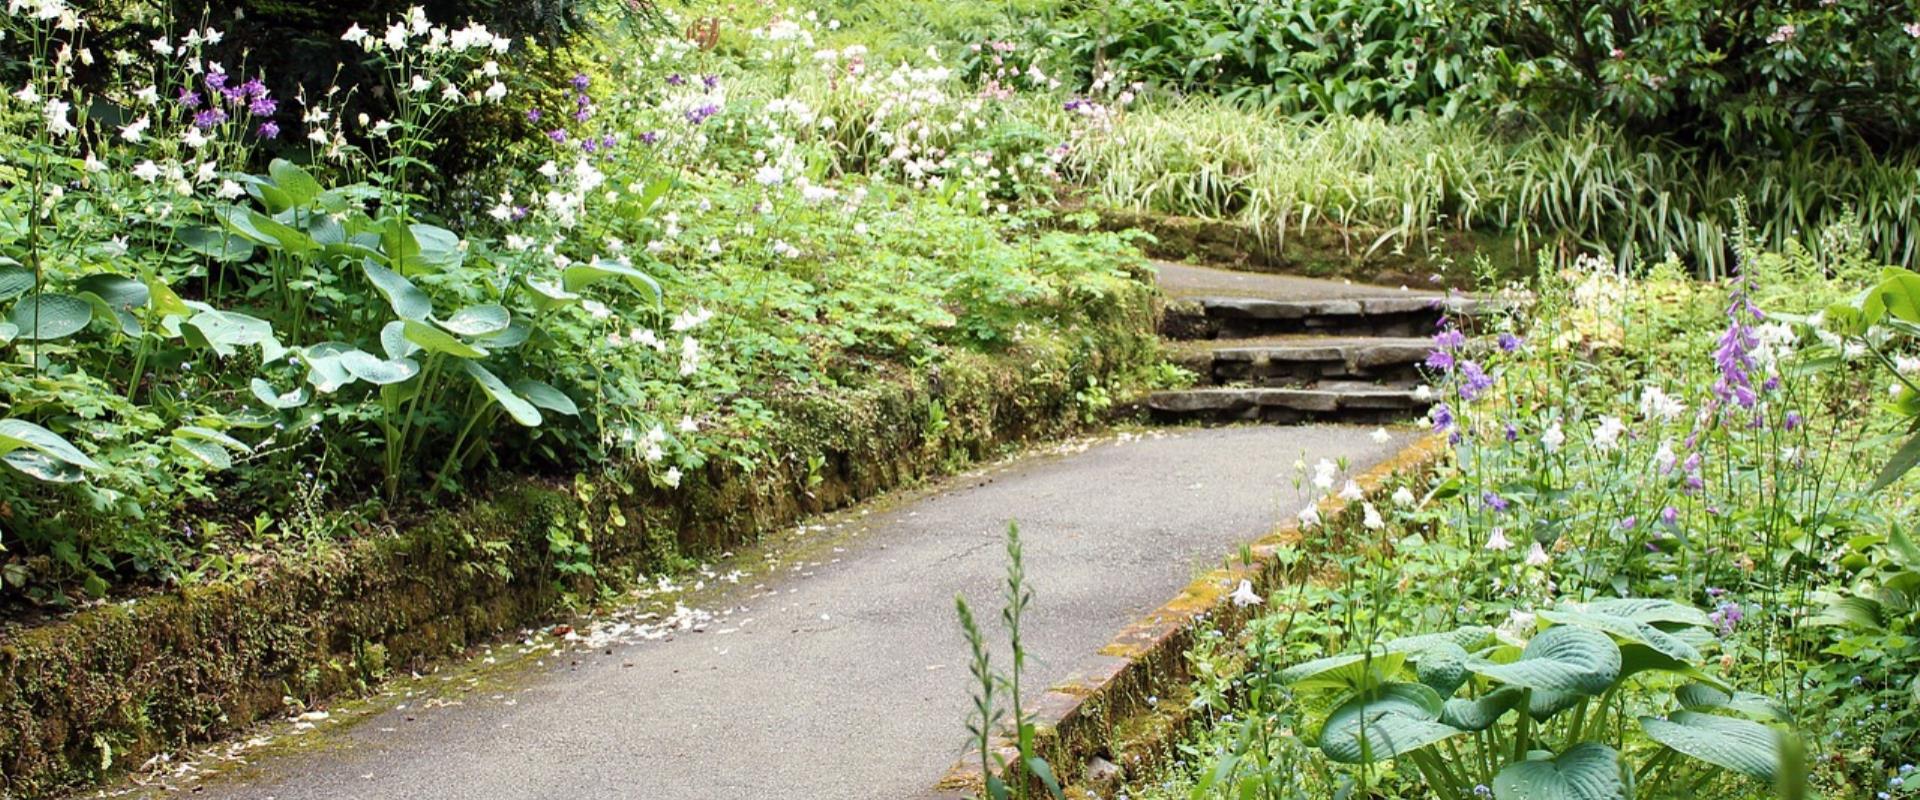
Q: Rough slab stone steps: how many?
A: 3